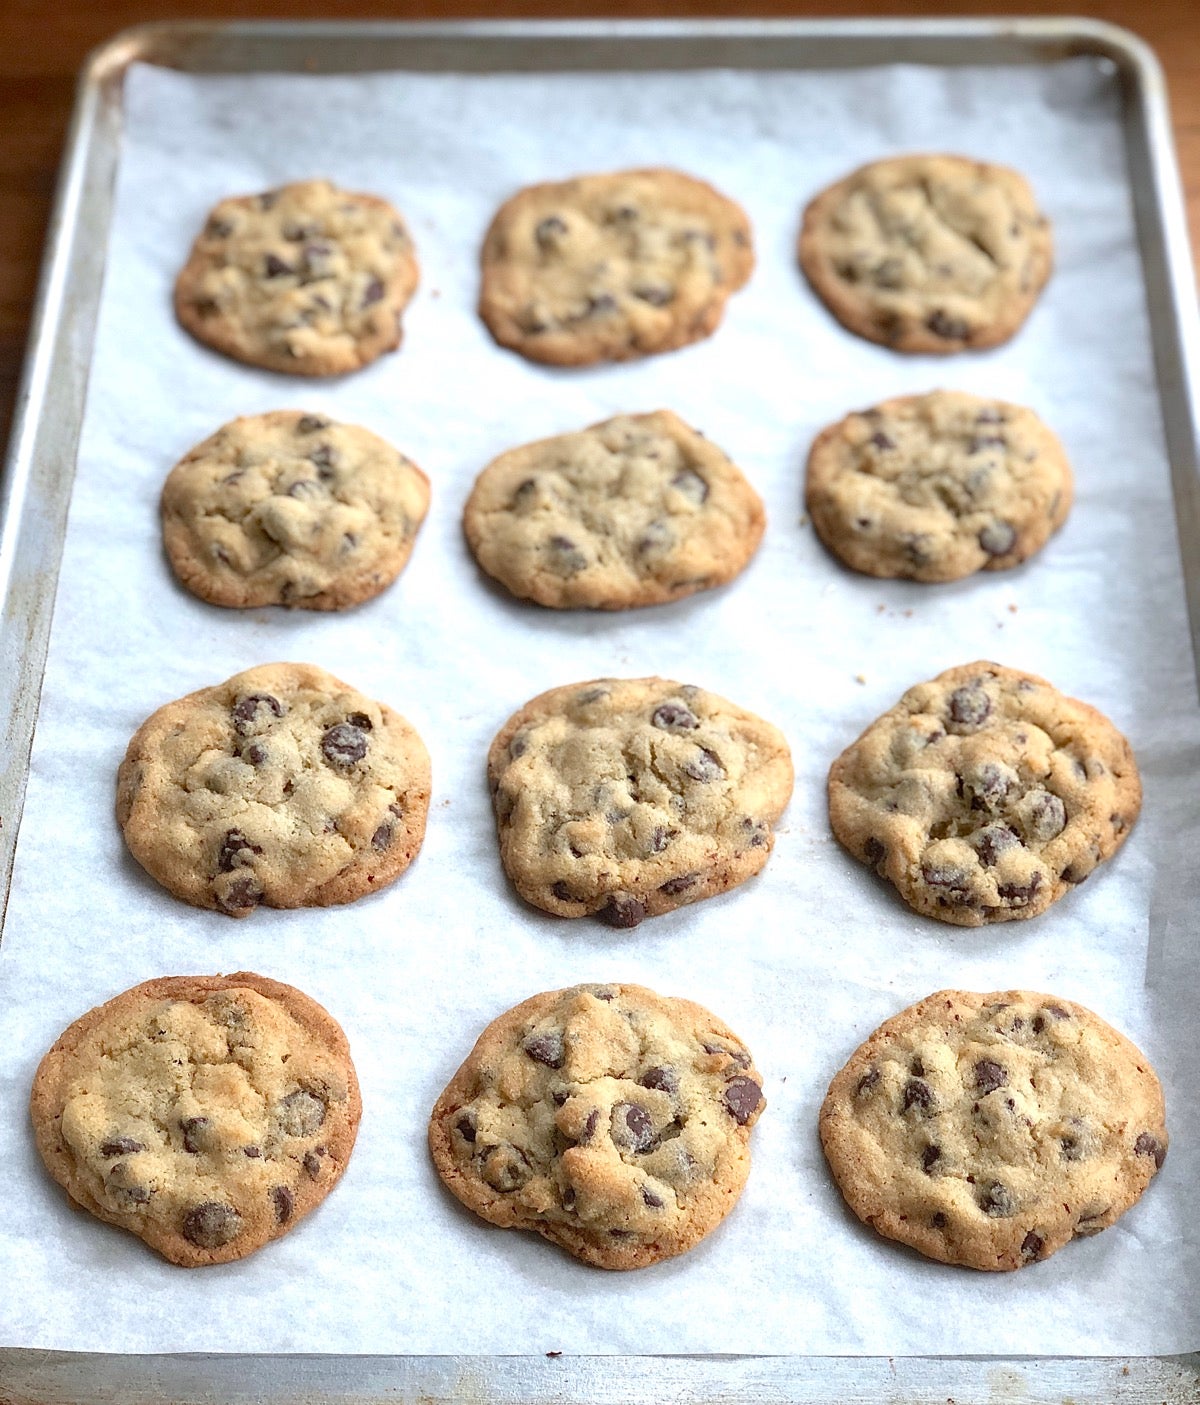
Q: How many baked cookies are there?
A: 12